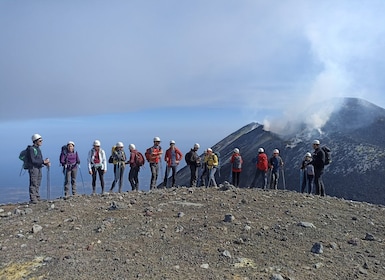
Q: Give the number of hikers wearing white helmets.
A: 15